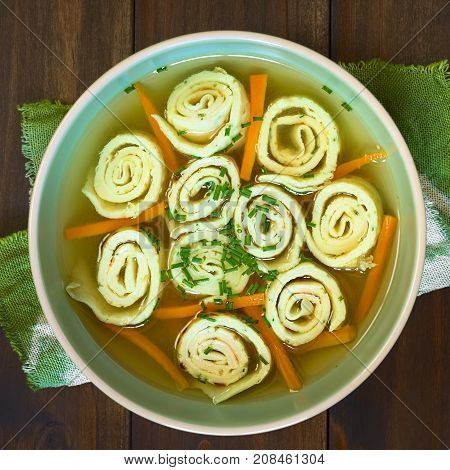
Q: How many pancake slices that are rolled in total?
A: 10